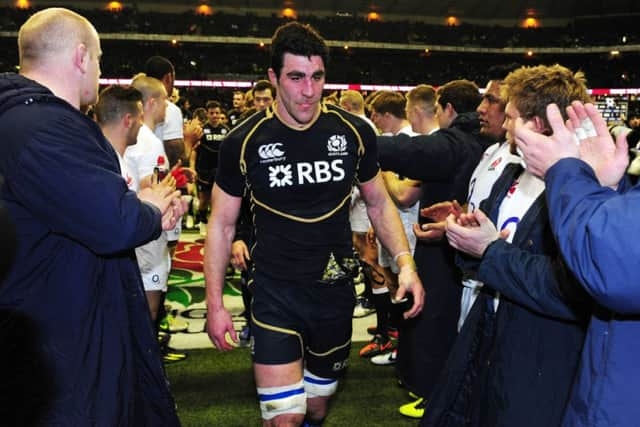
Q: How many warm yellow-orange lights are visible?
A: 7